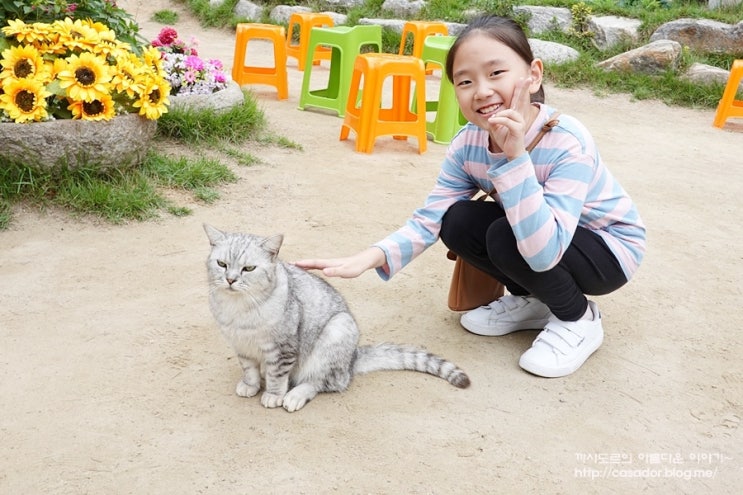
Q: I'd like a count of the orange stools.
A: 5